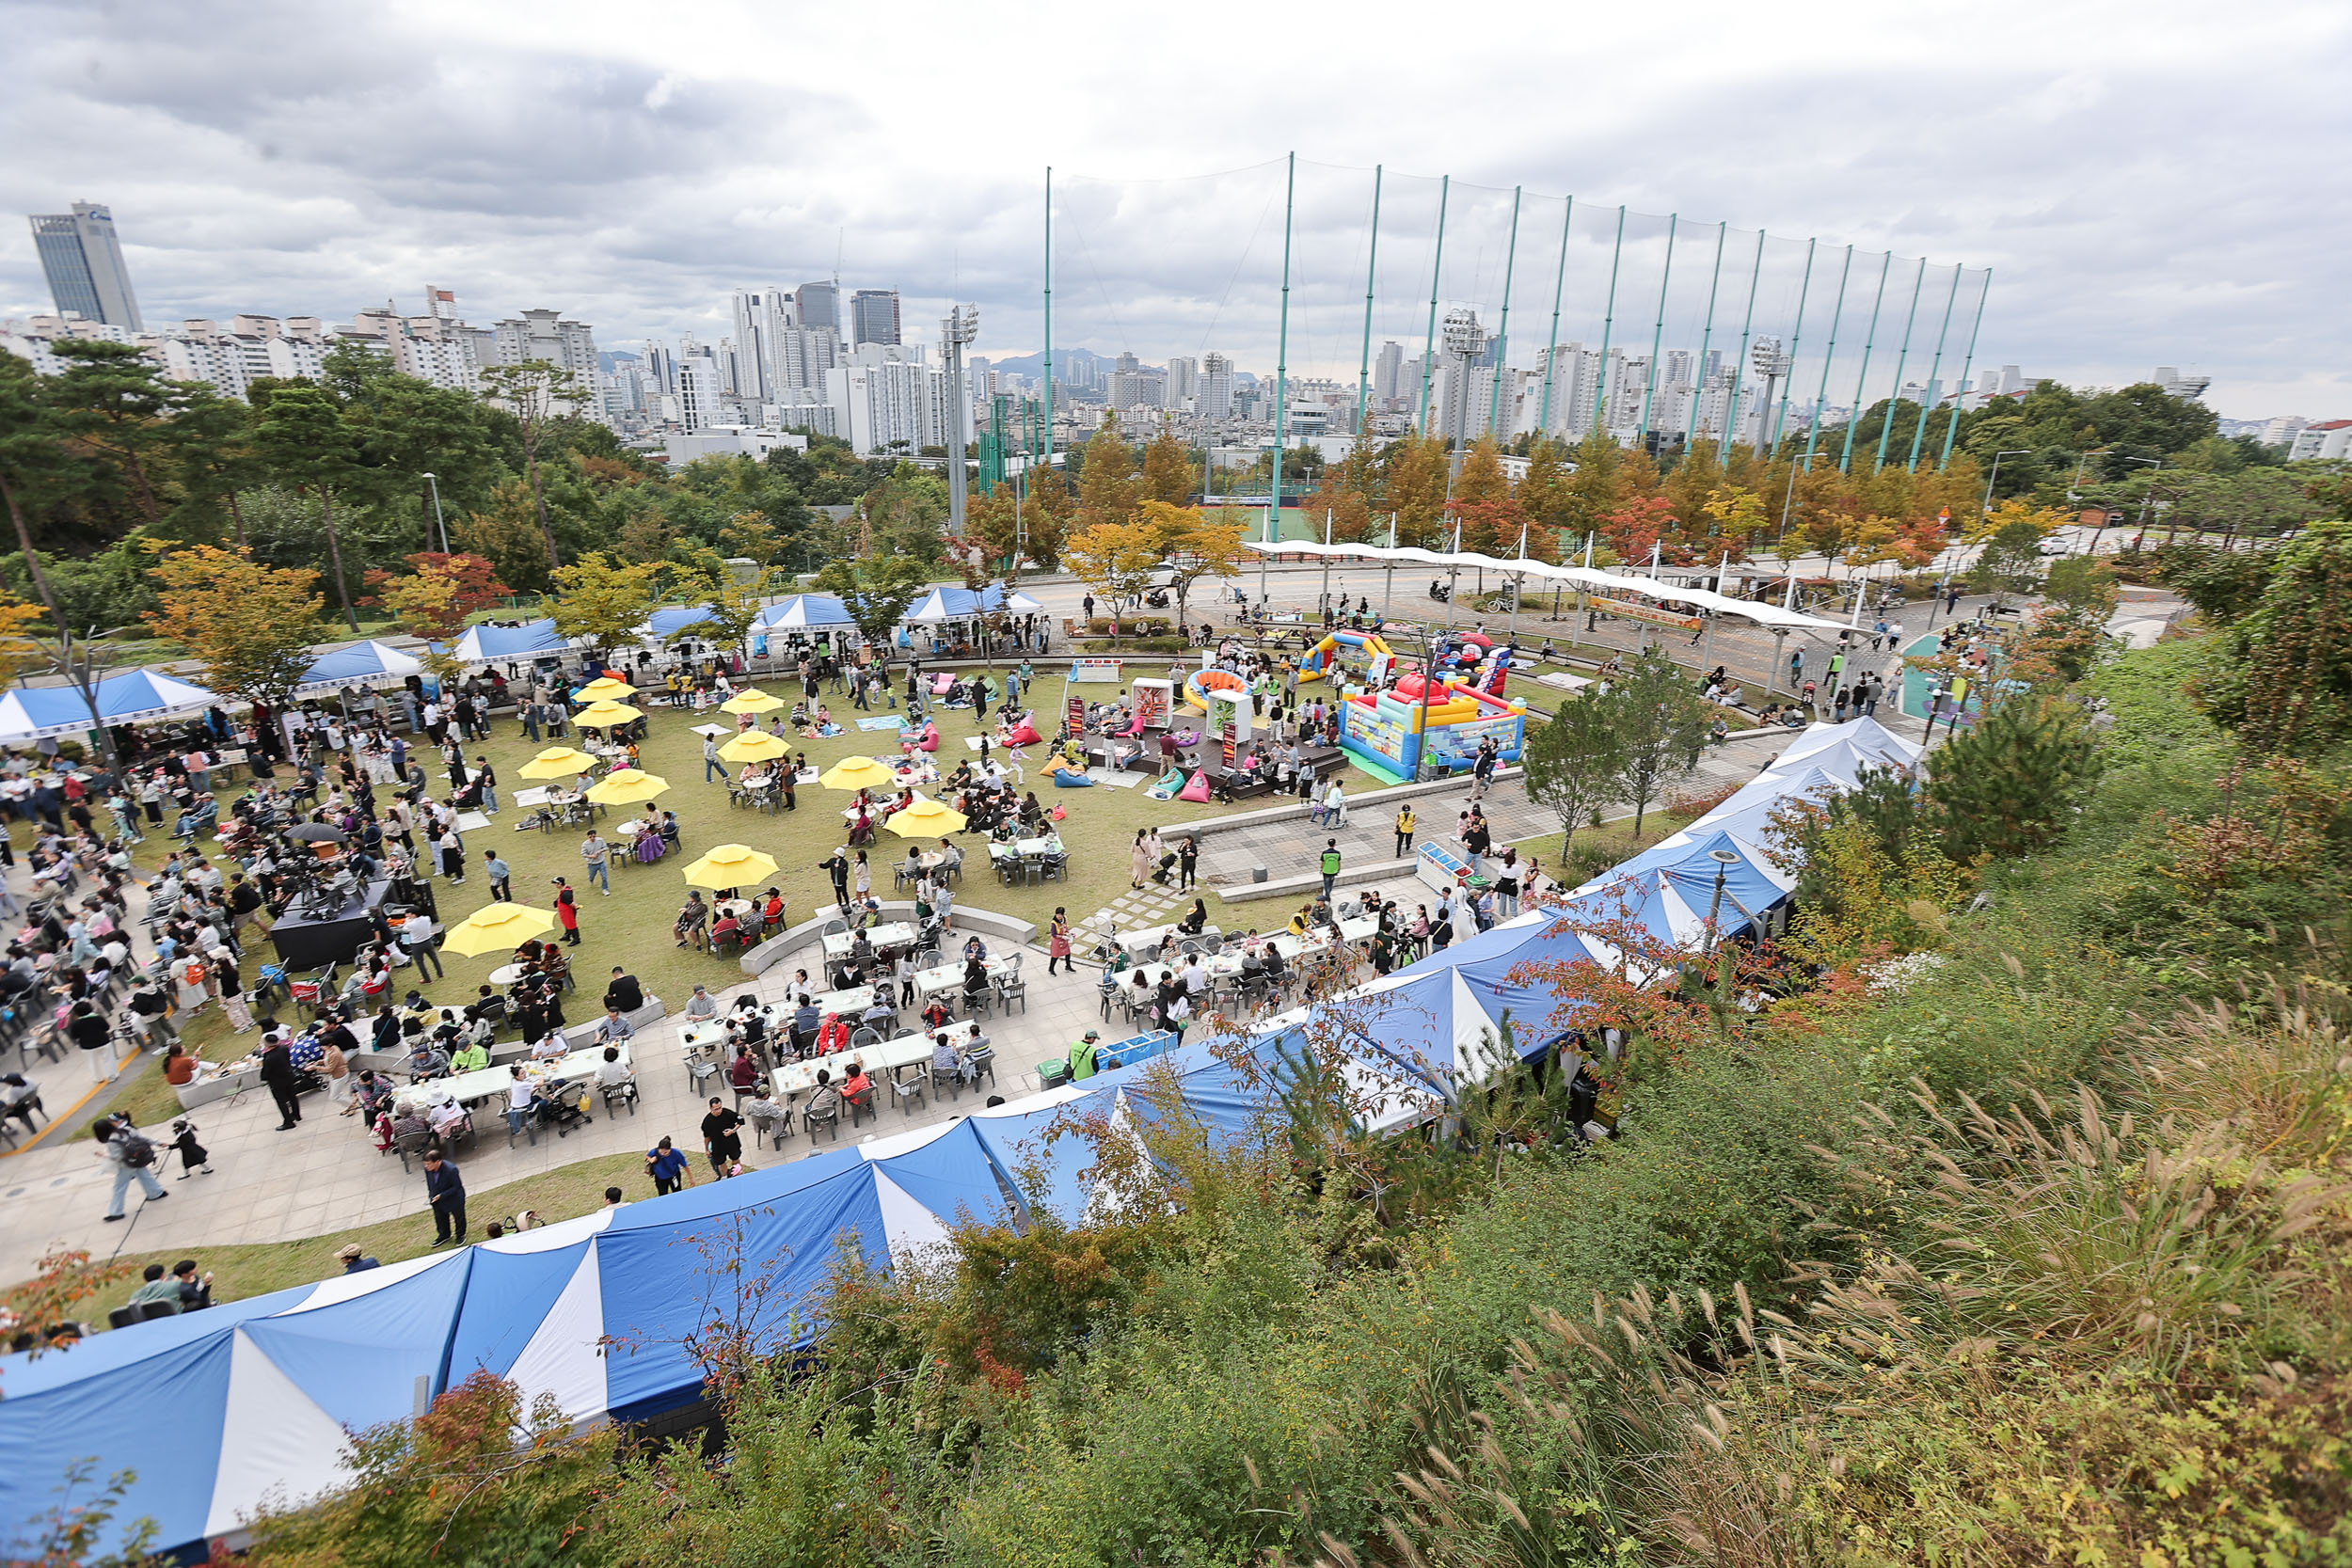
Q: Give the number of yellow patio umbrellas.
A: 10